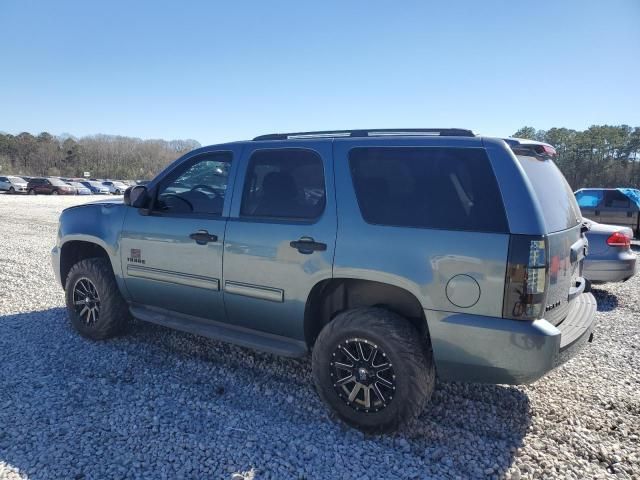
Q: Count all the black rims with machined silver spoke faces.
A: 2